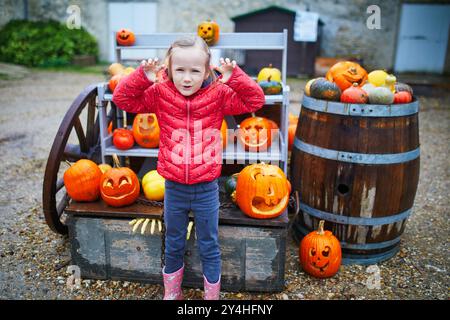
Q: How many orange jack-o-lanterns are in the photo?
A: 8